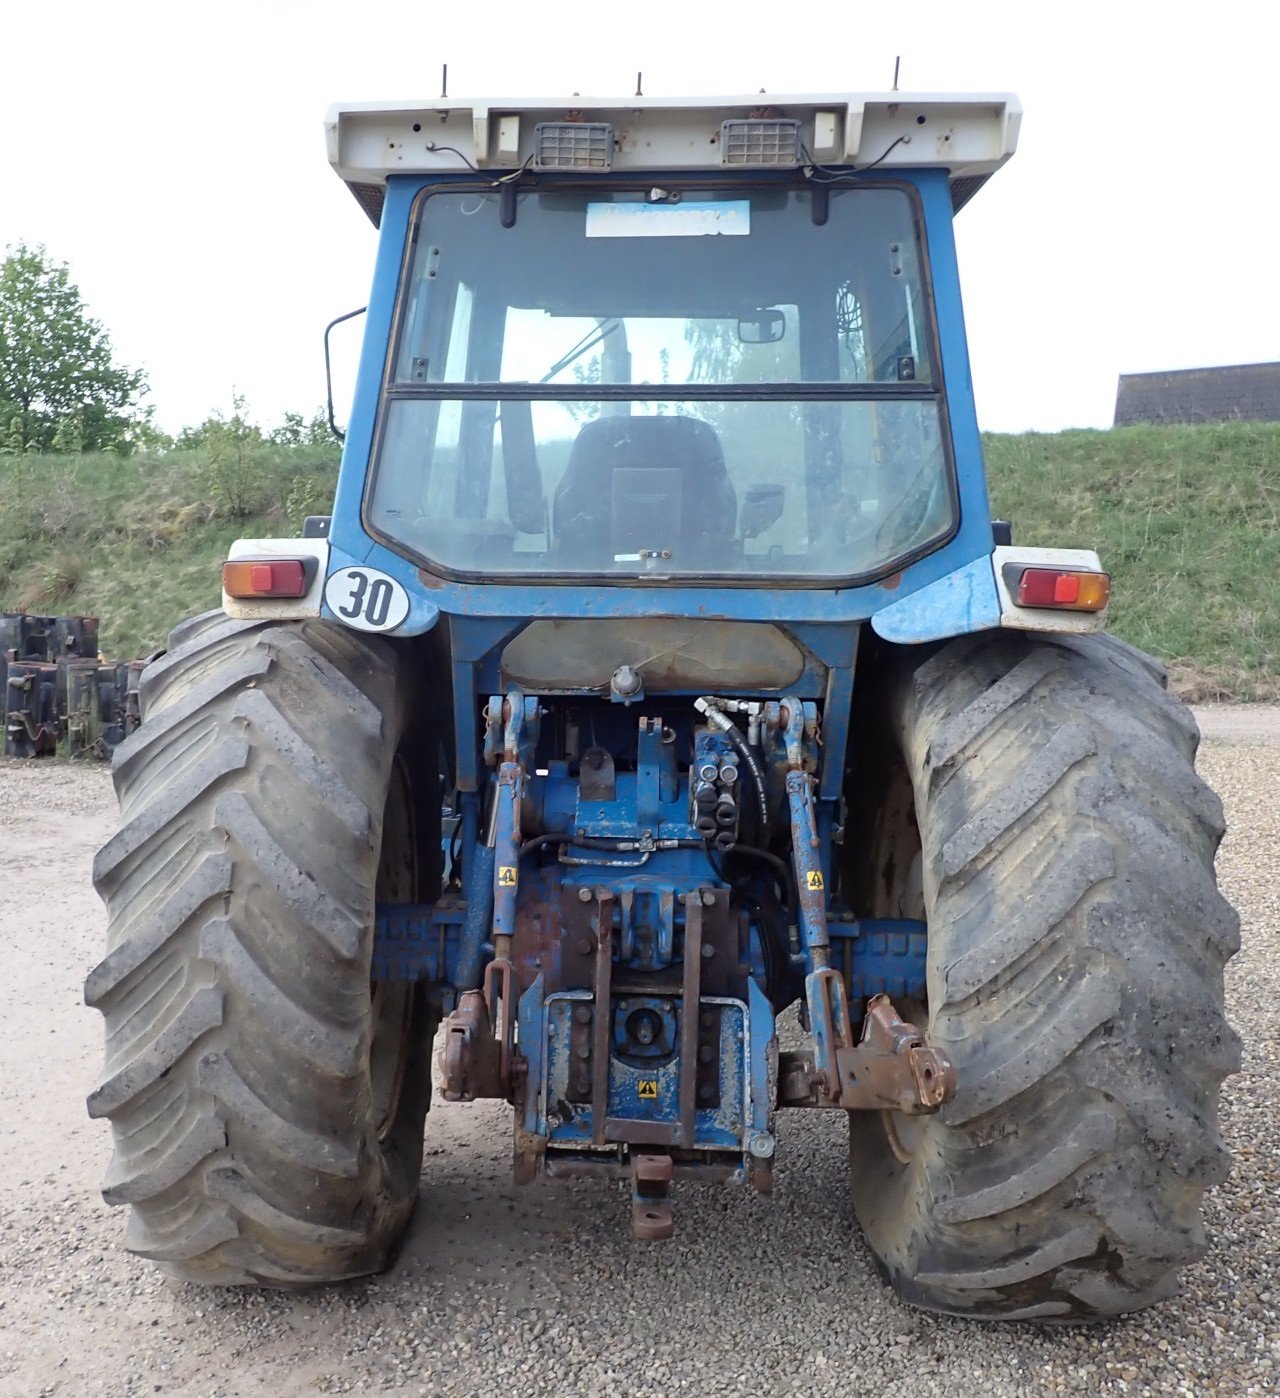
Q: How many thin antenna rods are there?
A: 3